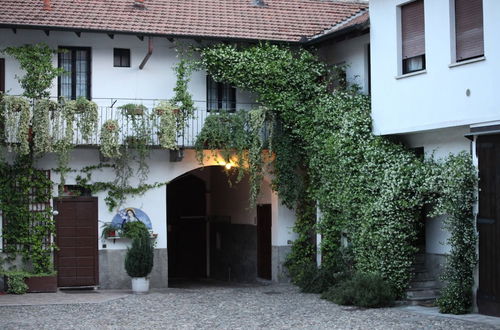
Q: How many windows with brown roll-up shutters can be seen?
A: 2